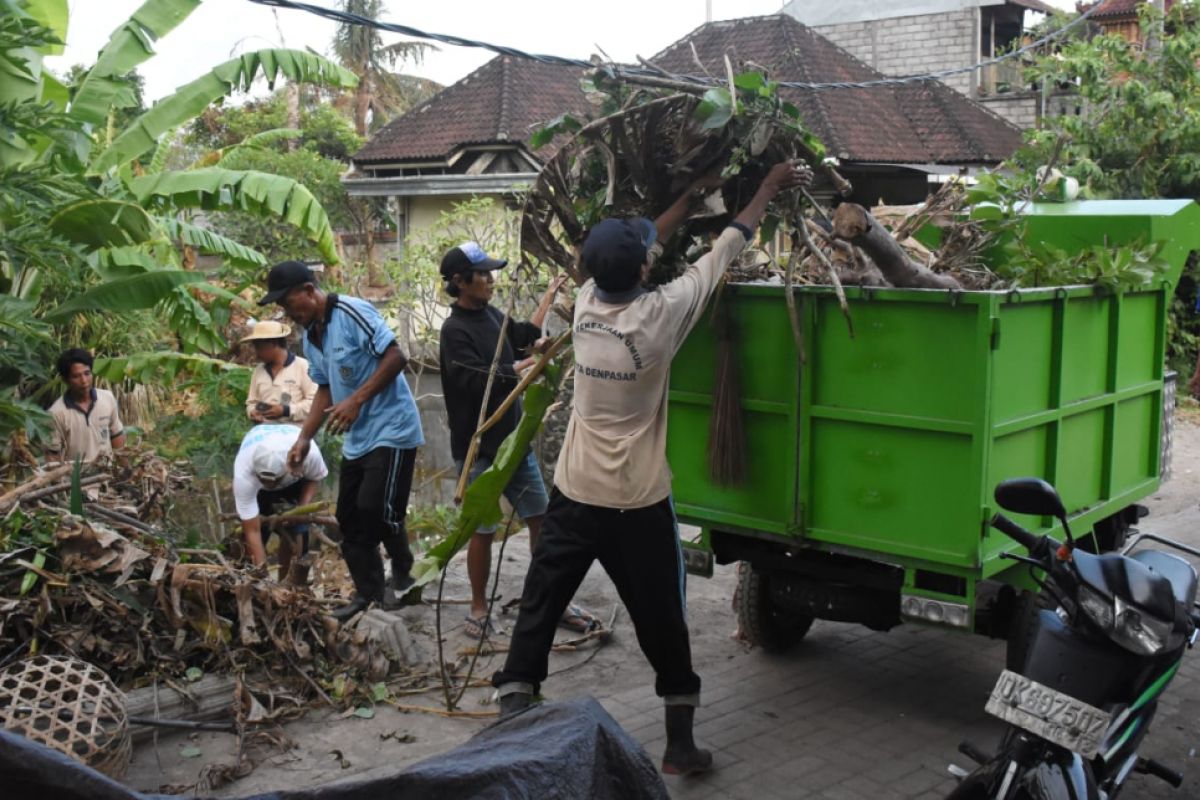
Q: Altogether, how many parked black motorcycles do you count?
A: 1